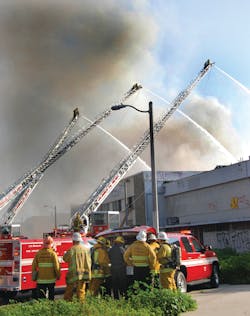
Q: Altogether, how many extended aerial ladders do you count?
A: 3